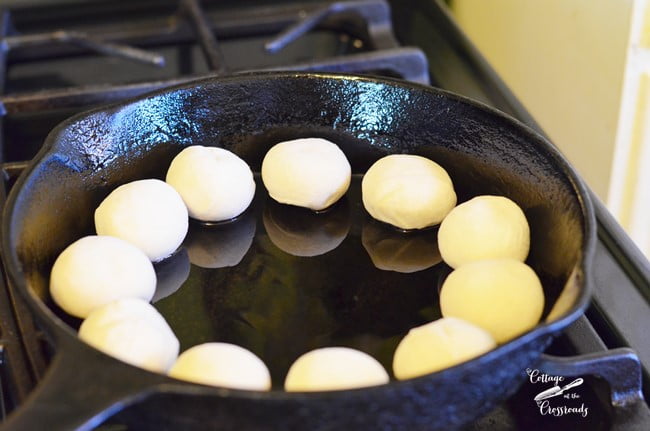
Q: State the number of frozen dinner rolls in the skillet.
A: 11